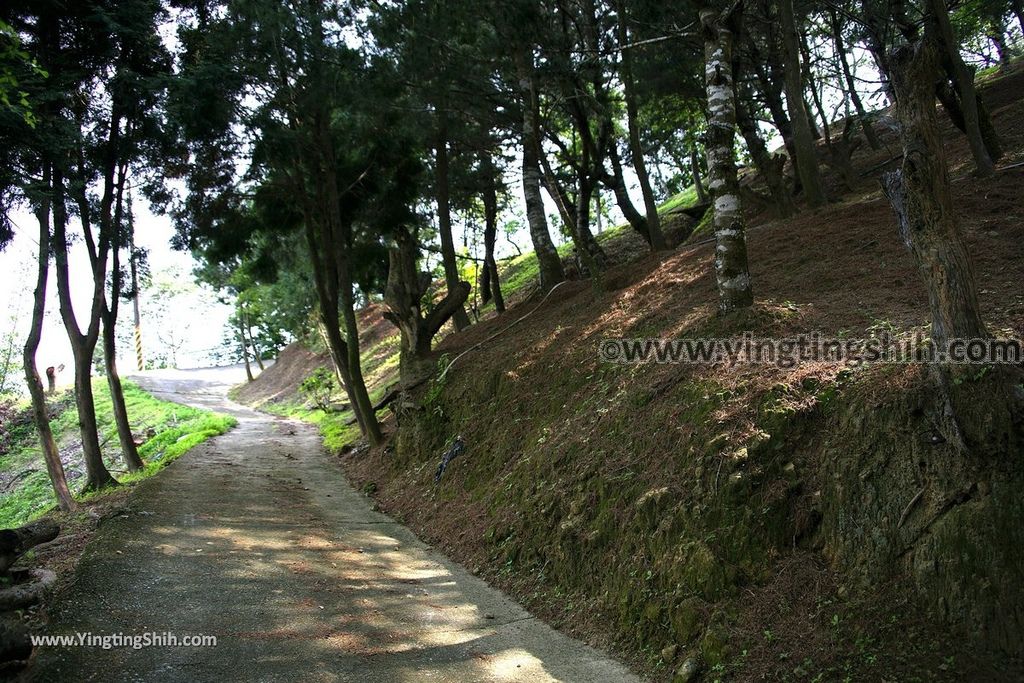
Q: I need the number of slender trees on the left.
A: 3